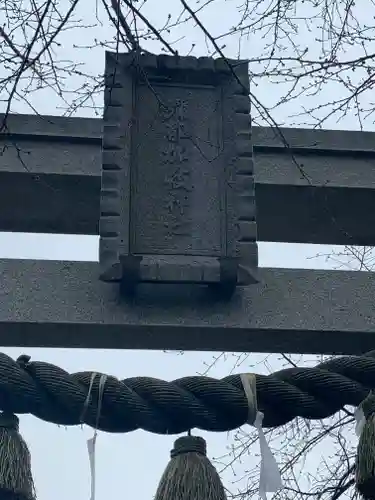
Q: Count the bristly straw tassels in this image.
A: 3